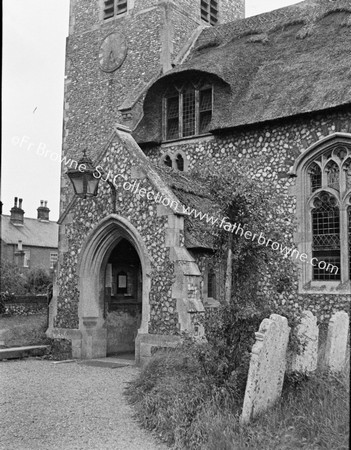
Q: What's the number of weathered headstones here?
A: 3